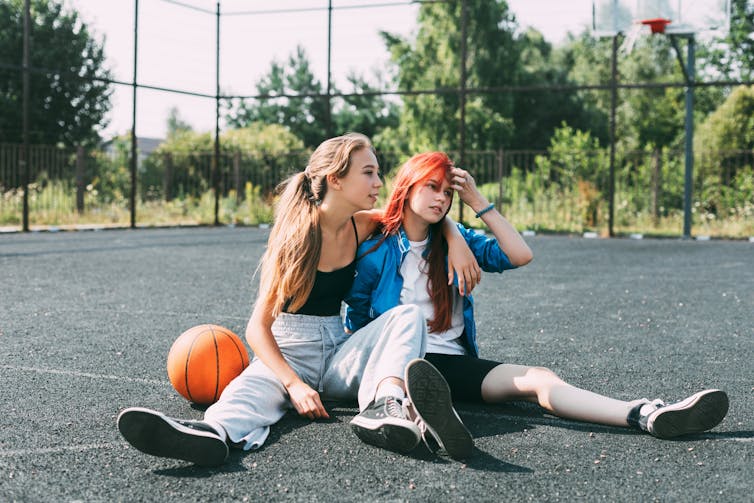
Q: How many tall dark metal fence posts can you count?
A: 6